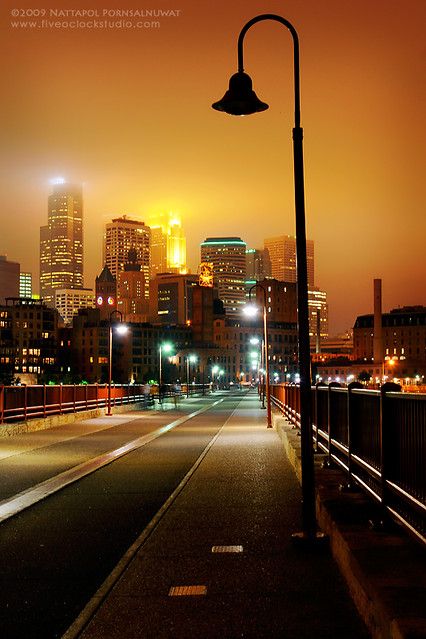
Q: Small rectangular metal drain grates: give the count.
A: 2